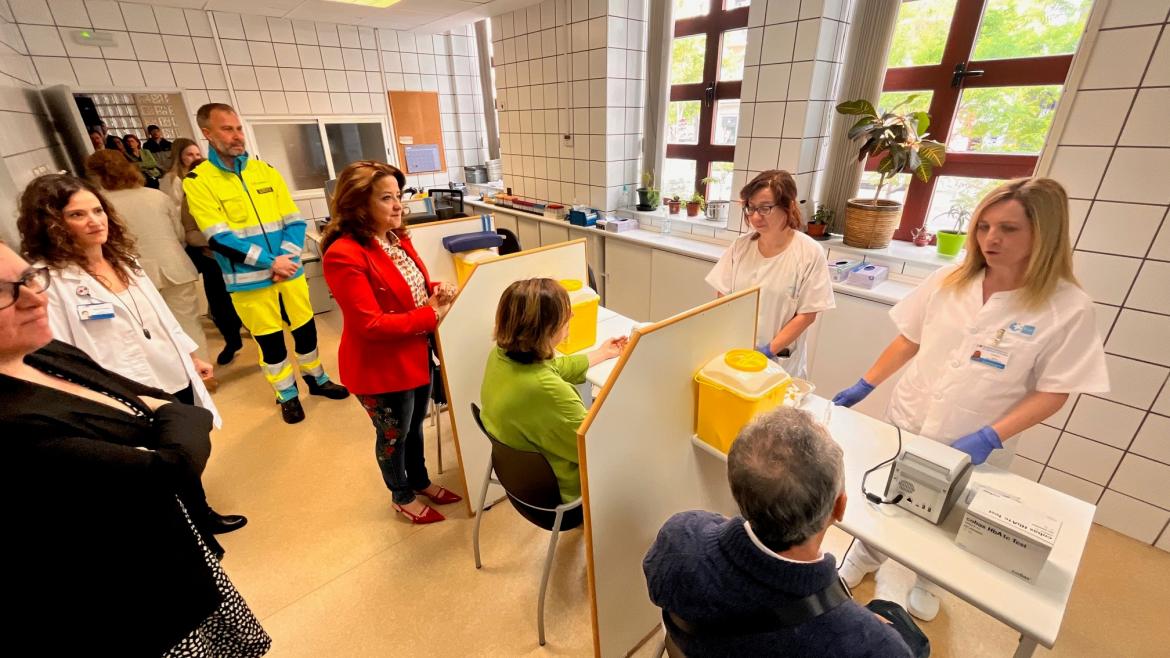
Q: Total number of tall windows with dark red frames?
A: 2